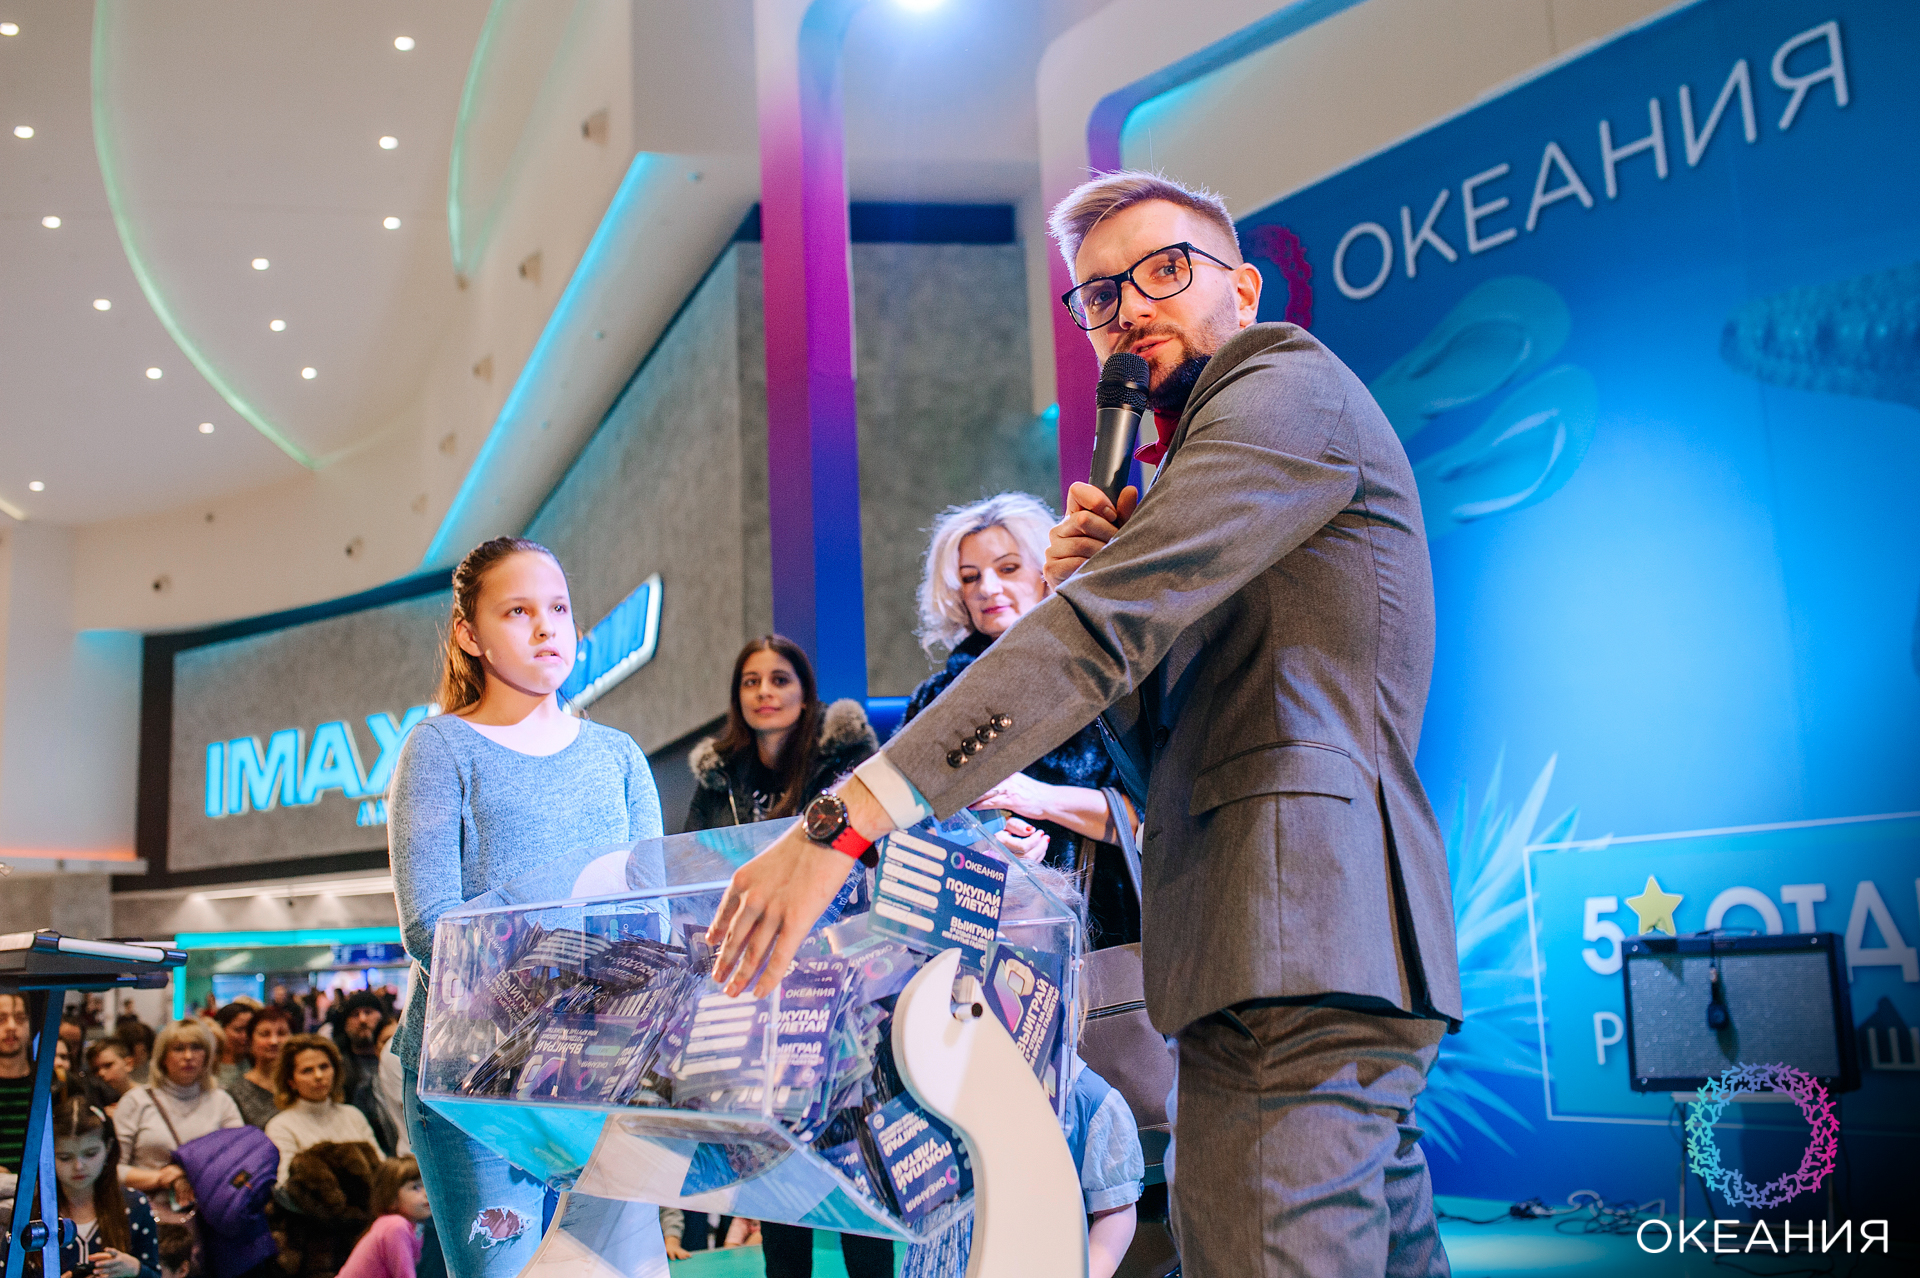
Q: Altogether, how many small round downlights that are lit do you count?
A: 13